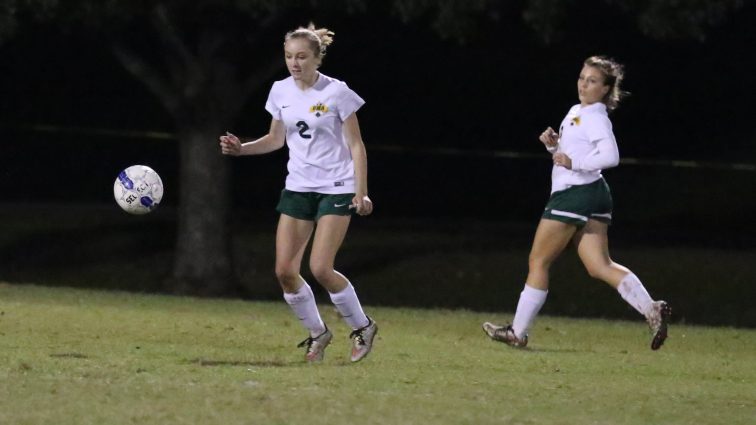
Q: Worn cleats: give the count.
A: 4